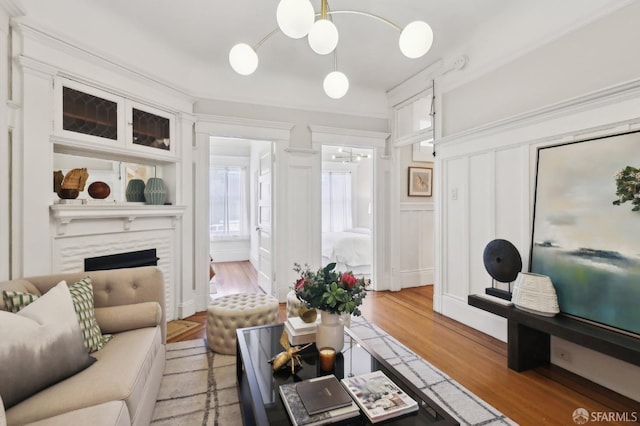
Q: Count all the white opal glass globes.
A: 5